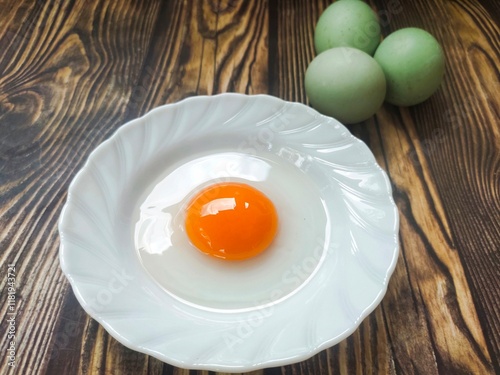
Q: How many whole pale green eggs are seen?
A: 3